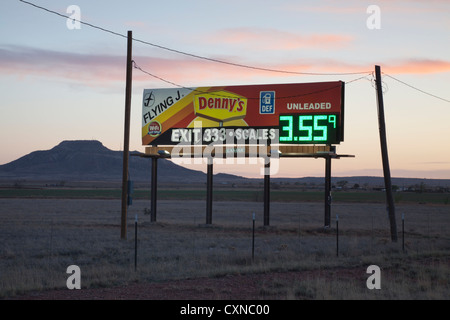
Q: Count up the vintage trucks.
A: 0